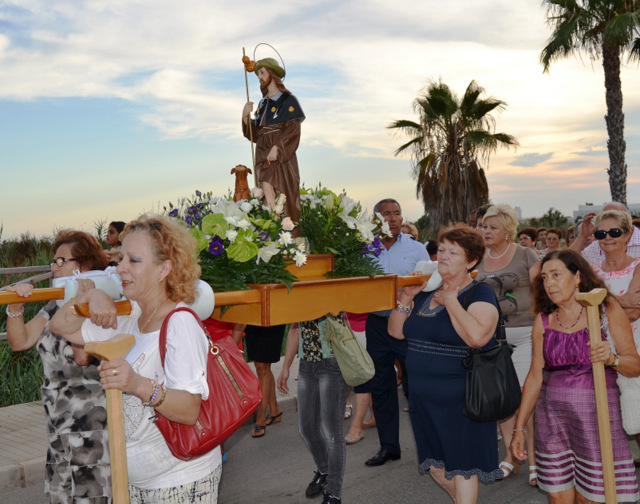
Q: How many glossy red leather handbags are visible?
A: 1